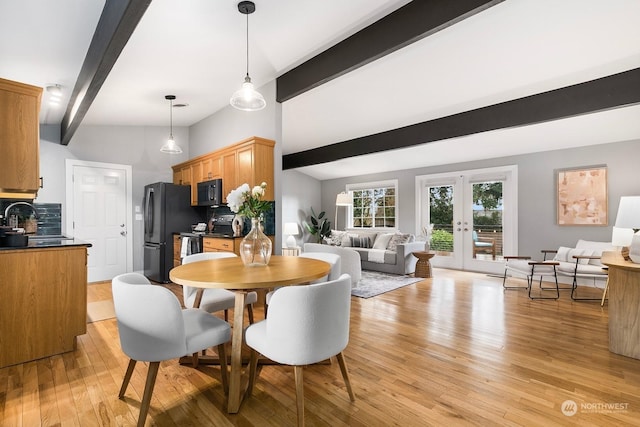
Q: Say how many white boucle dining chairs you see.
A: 4